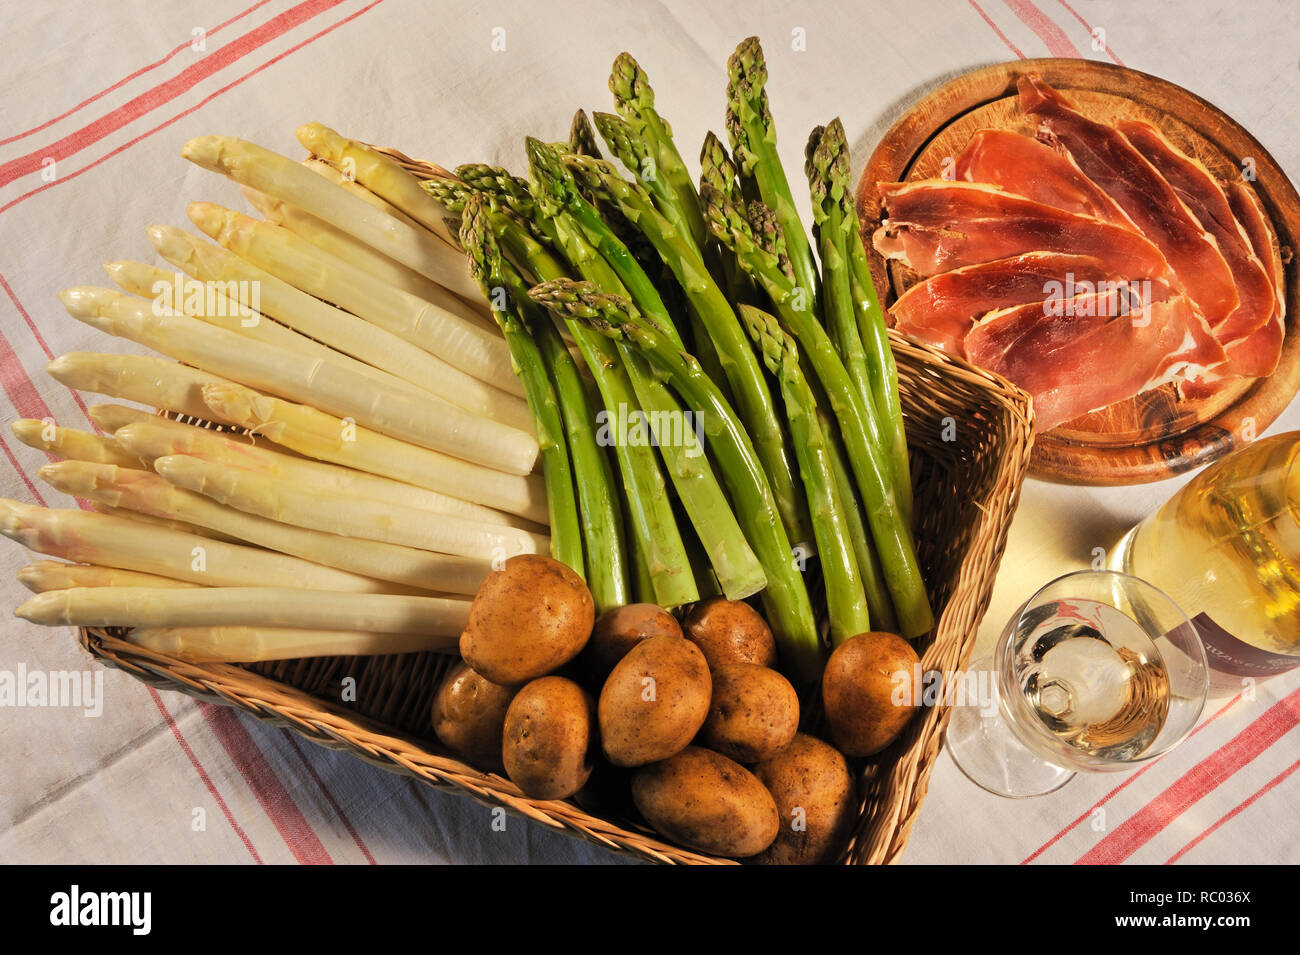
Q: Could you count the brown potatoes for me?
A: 10